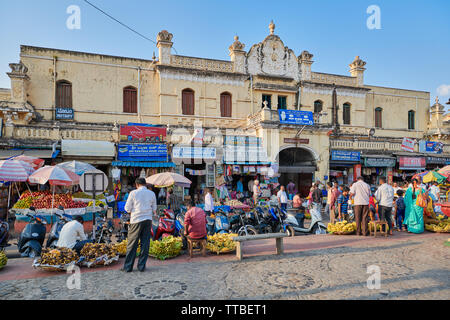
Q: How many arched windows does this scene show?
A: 8